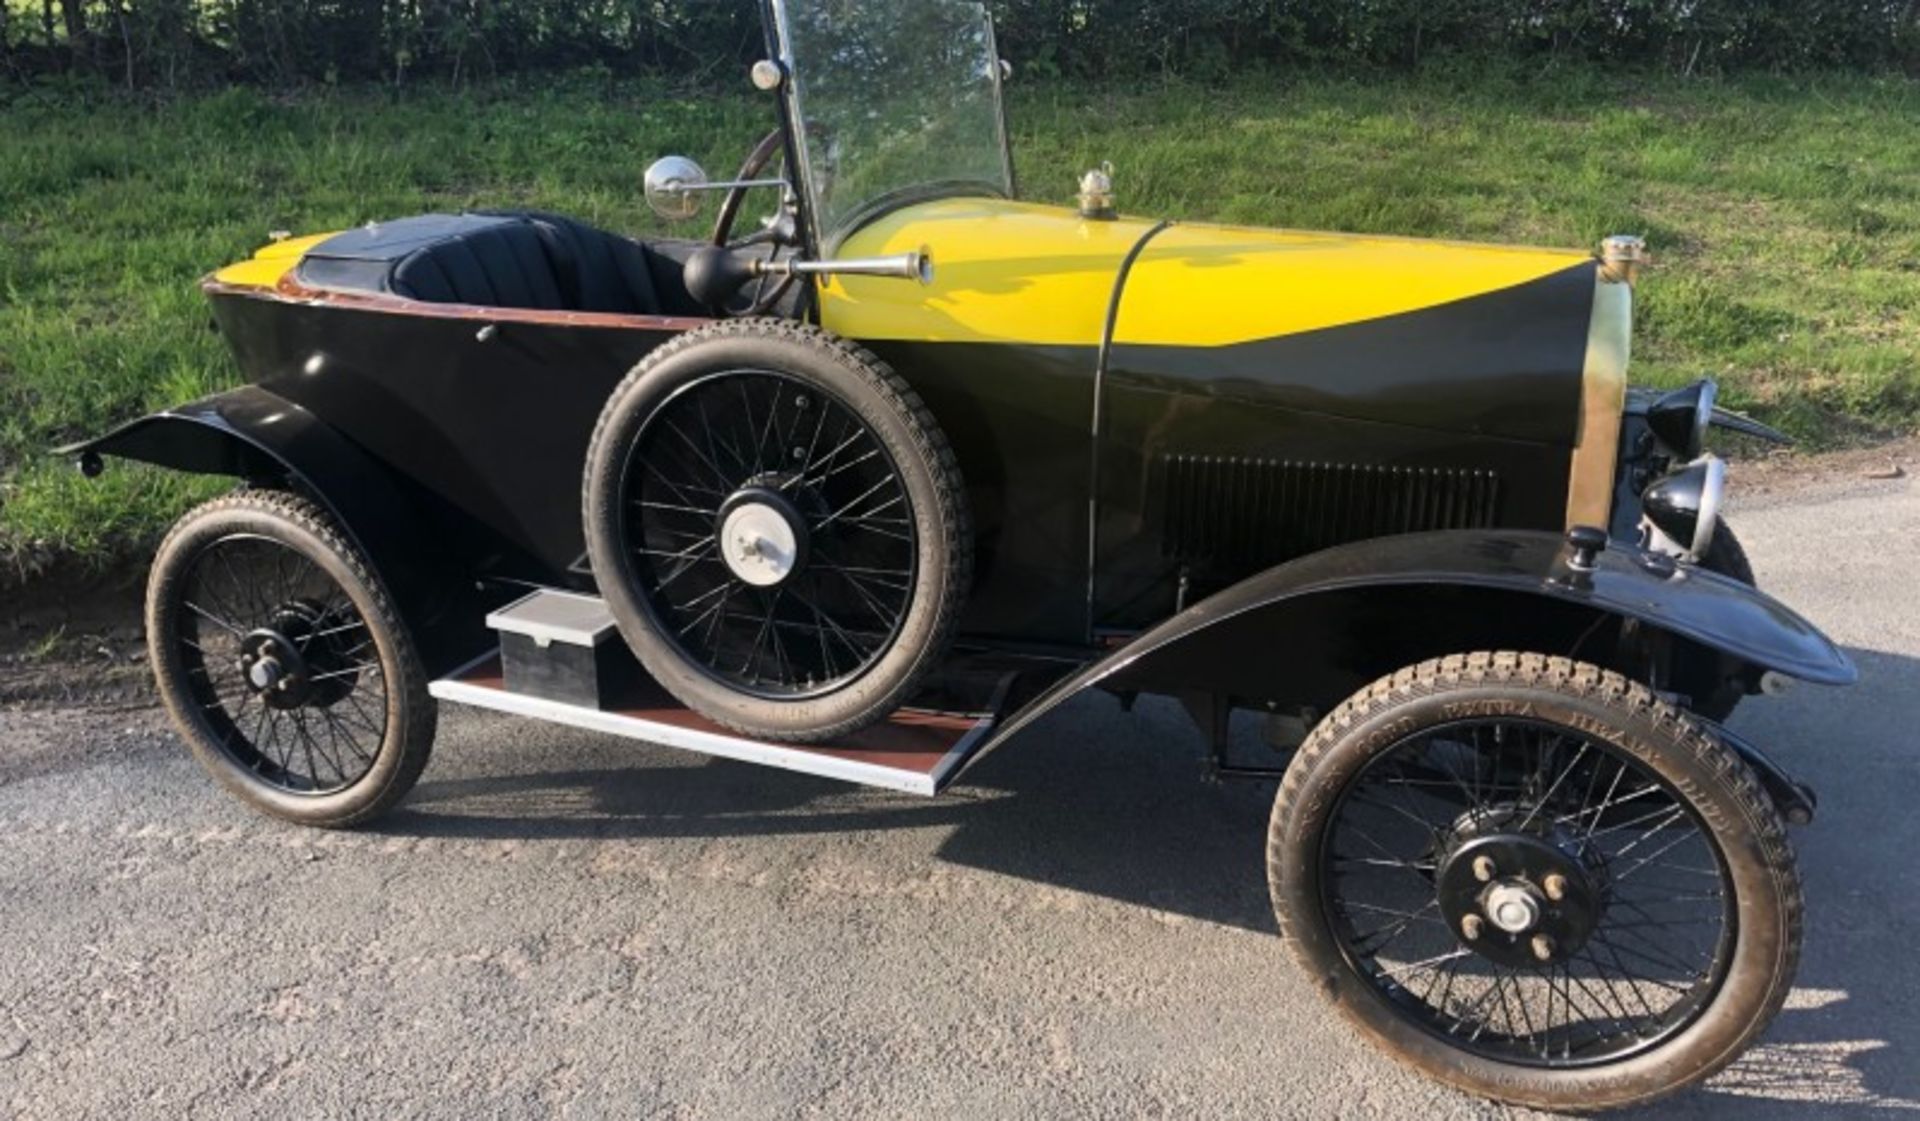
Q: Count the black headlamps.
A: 2